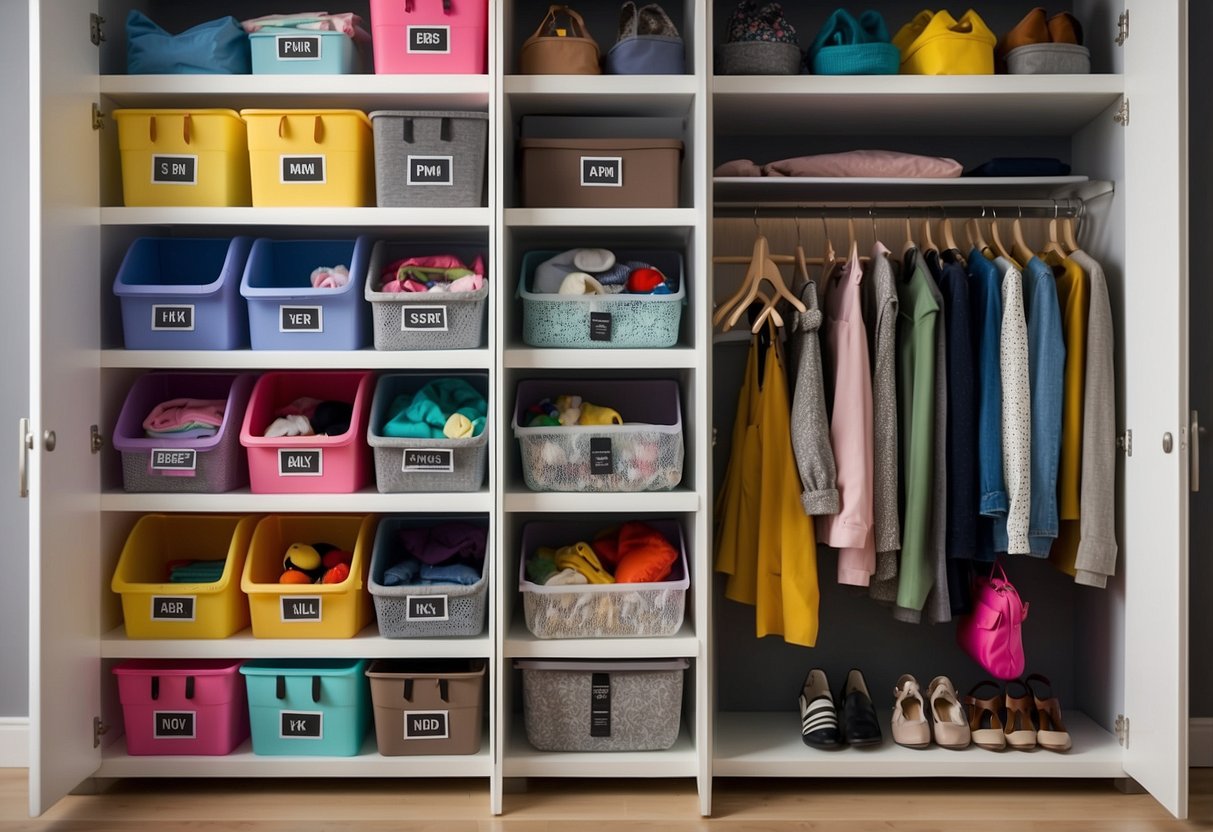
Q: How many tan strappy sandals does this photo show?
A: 3